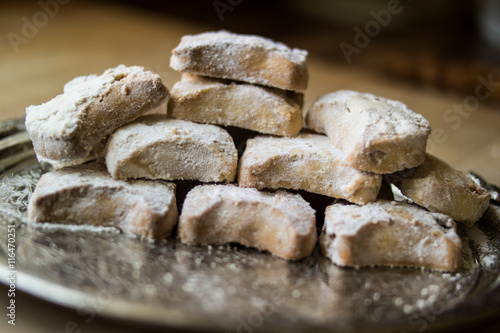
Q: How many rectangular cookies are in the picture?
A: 10